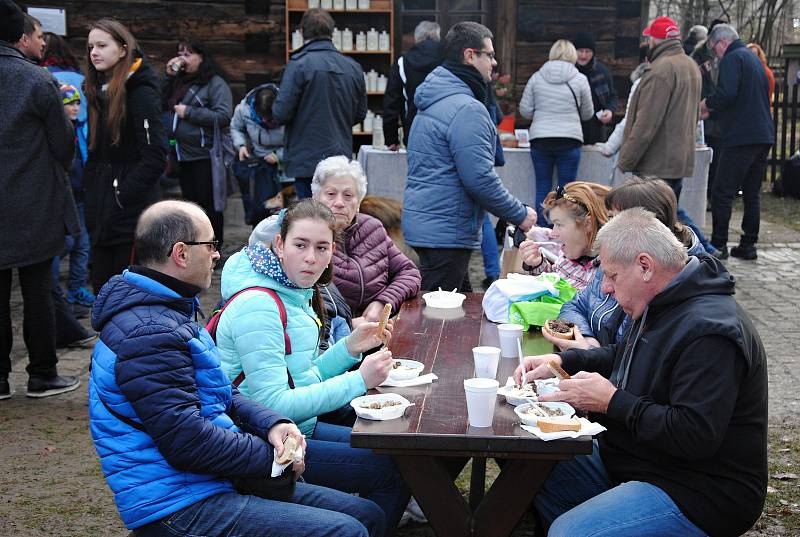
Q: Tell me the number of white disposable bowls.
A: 5